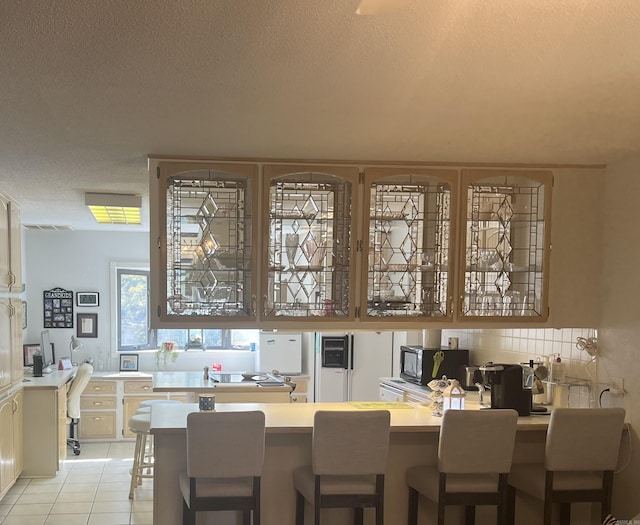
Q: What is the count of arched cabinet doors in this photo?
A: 4